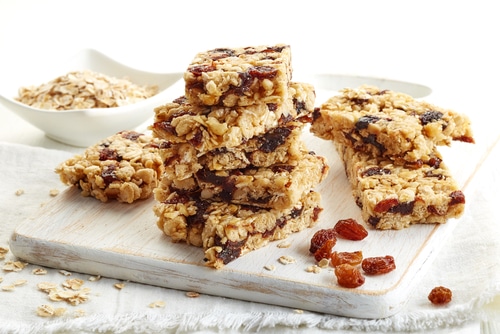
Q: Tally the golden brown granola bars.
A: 8